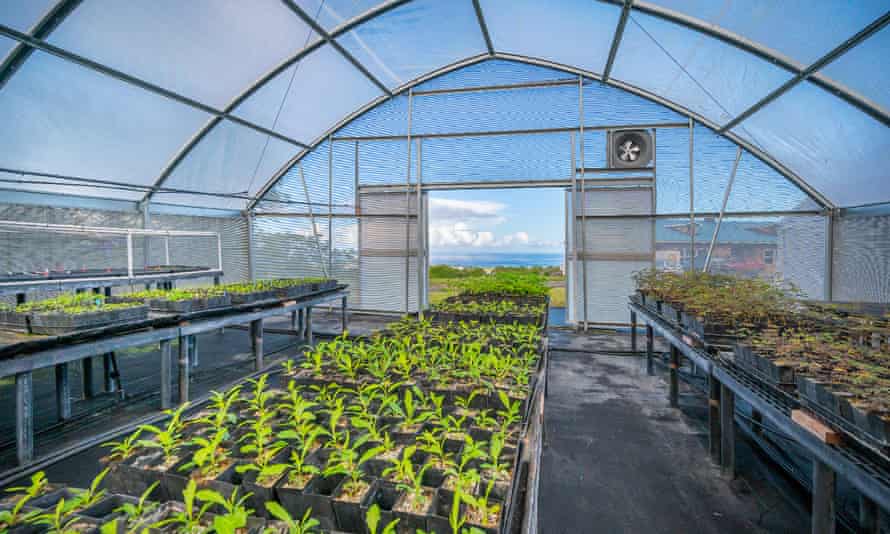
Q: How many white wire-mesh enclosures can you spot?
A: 1